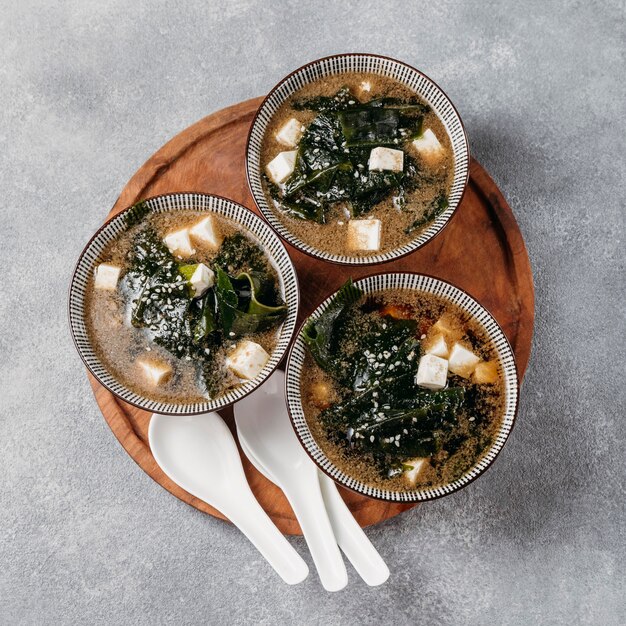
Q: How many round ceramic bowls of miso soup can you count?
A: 3